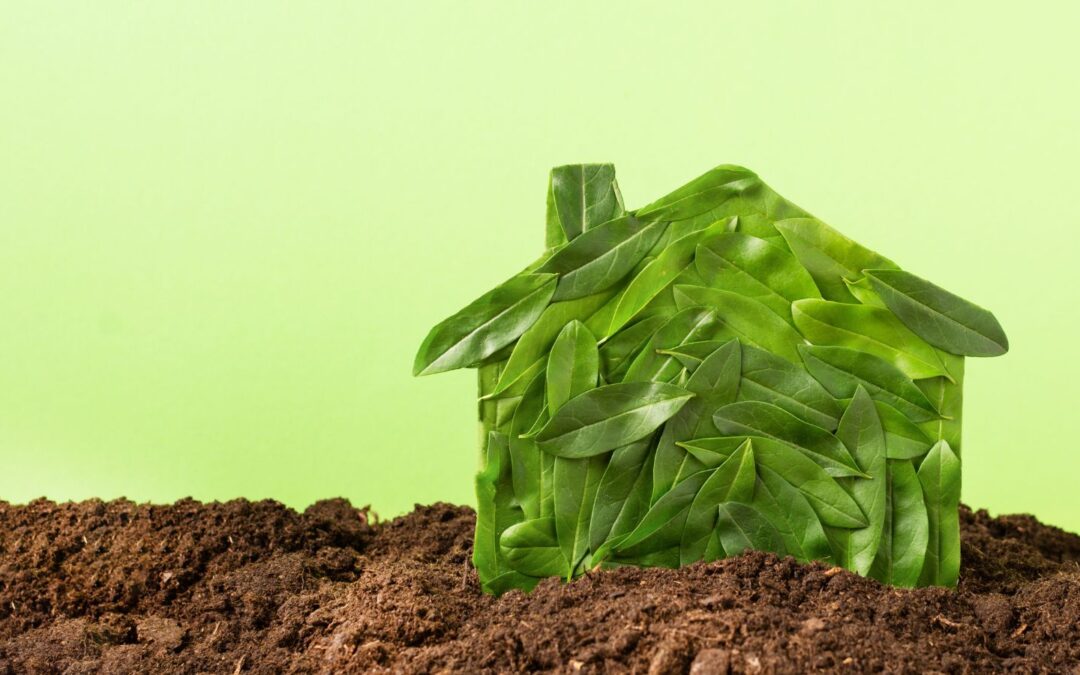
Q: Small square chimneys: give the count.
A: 1